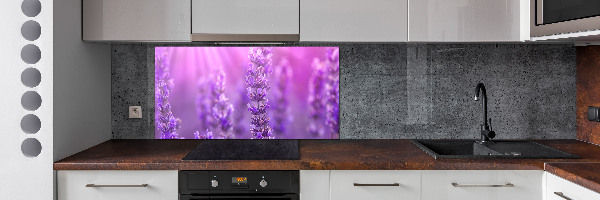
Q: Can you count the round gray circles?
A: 7